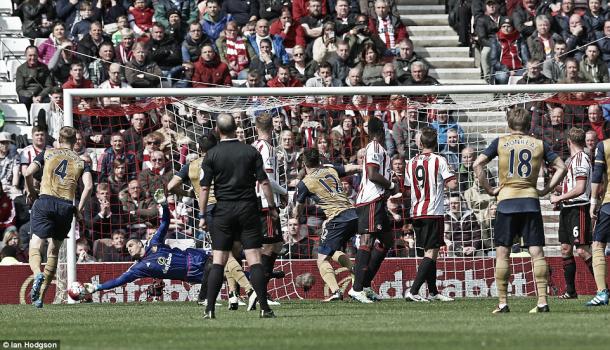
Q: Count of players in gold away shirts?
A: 5